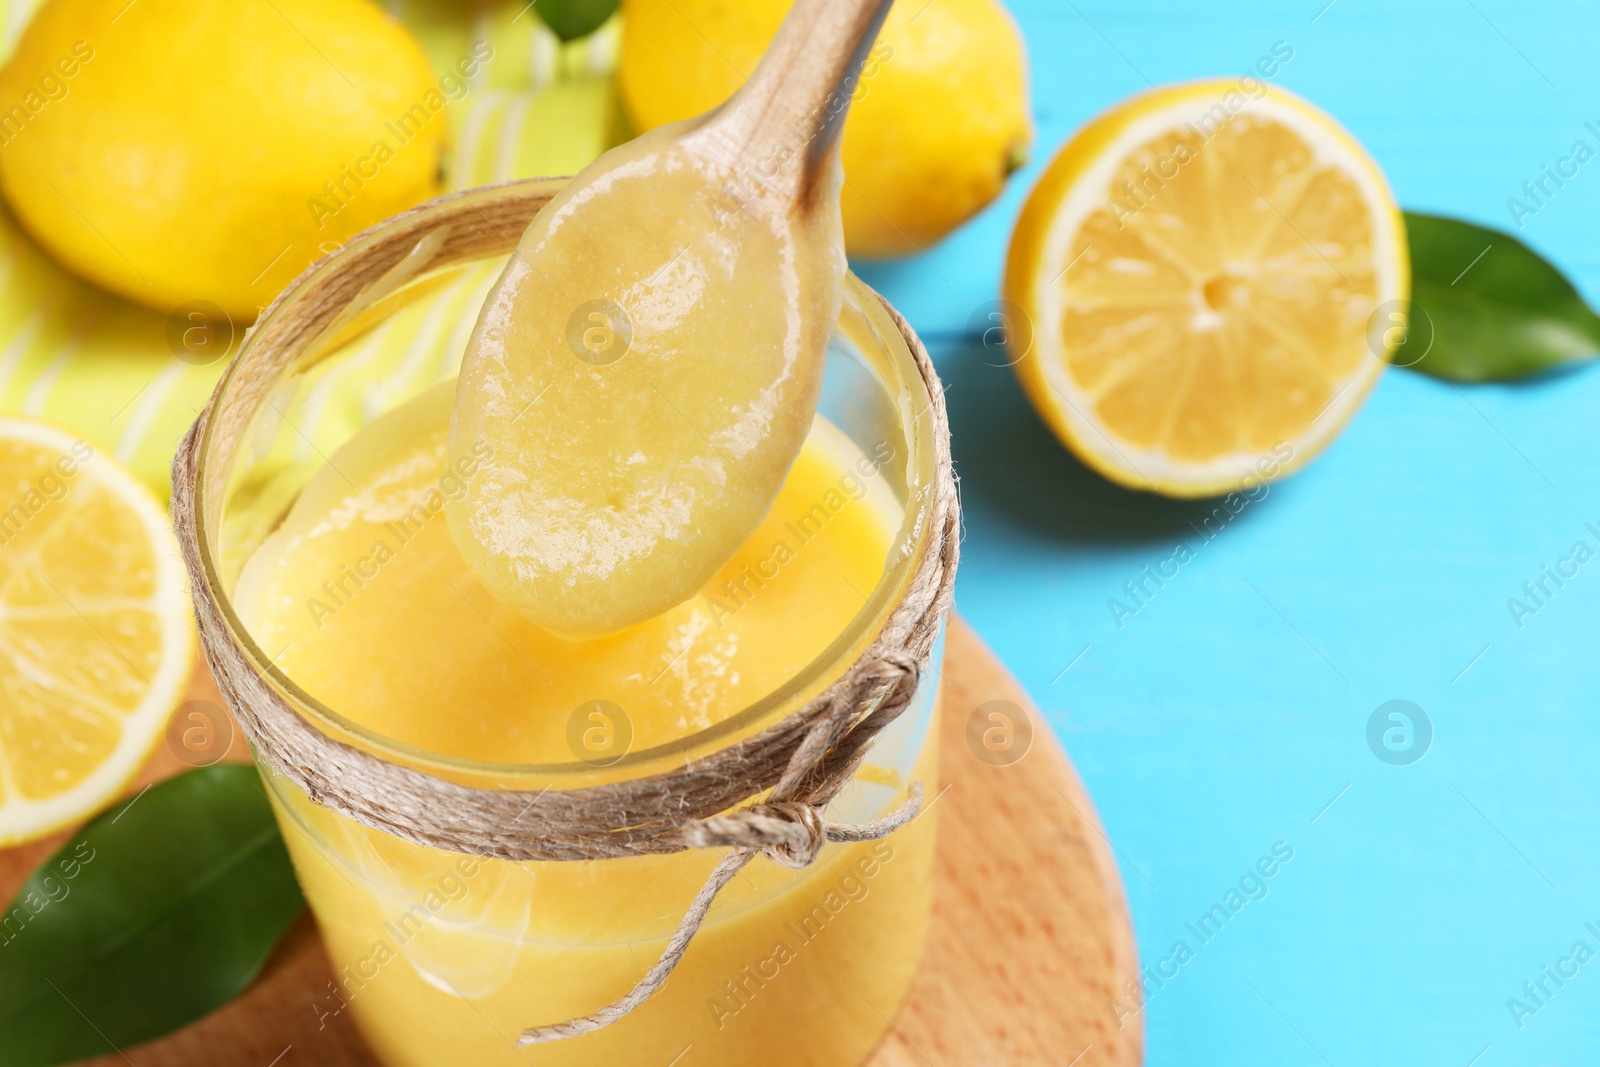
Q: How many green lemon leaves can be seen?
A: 3